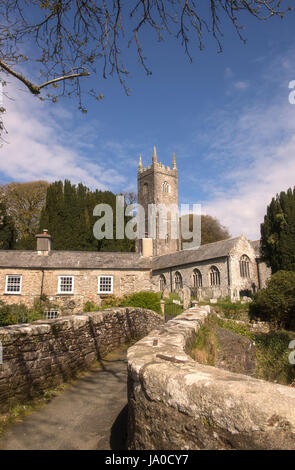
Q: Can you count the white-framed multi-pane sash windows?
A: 3